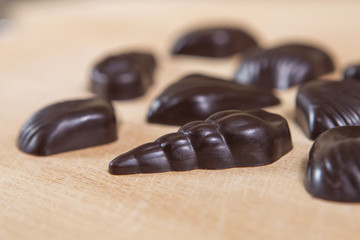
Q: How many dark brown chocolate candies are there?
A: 9